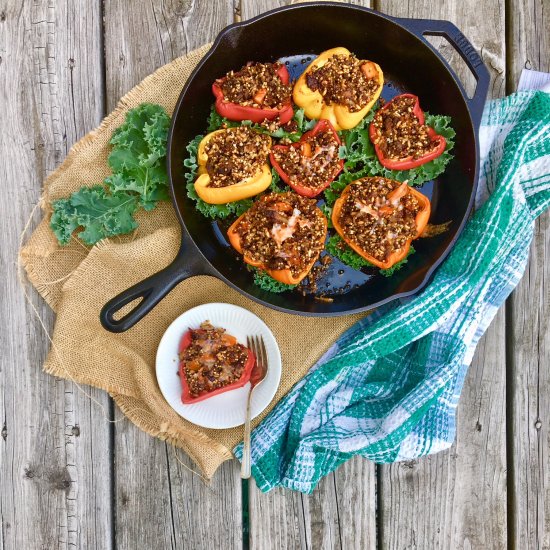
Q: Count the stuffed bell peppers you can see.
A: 8